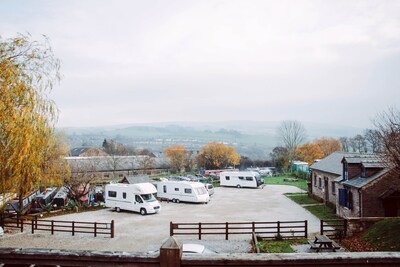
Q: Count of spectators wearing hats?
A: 0